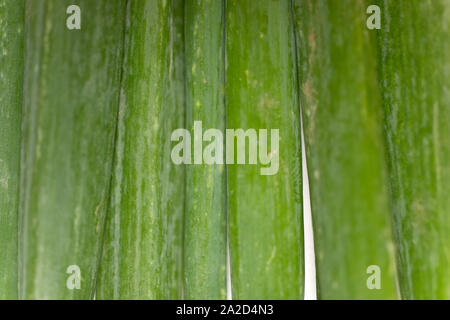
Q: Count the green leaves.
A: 7